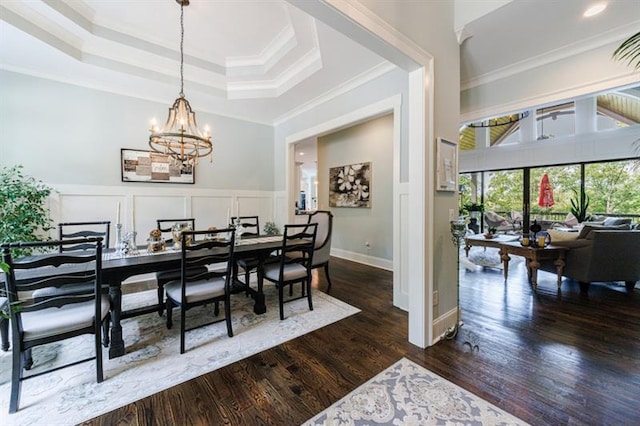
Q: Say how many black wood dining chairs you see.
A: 6